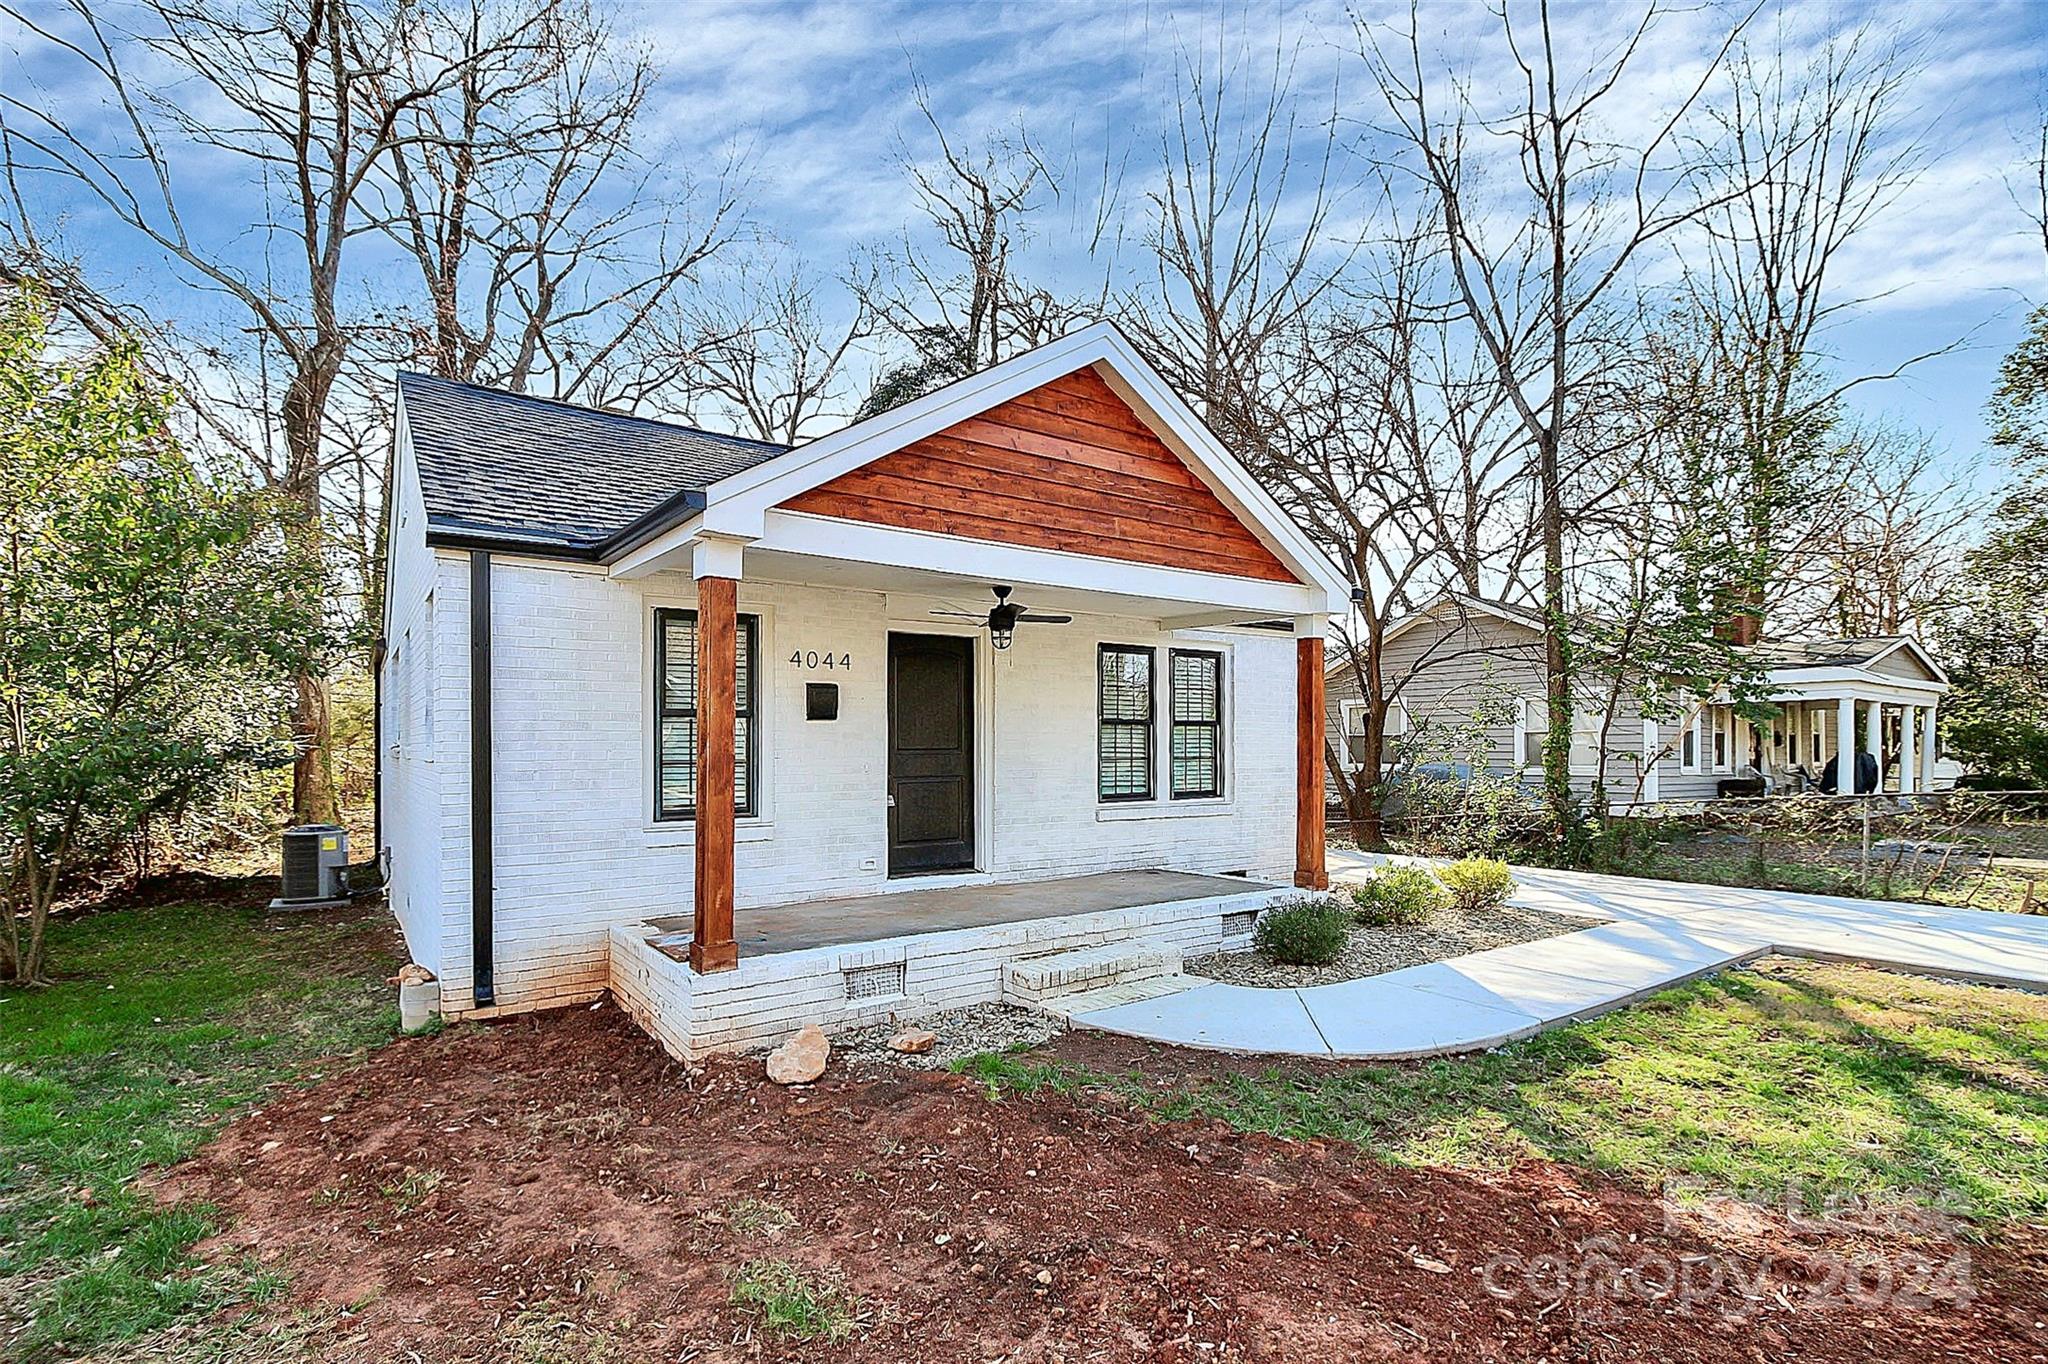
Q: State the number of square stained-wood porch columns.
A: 2